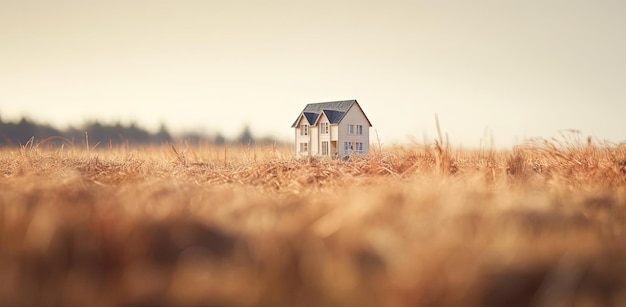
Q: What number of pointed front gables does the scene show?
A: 2